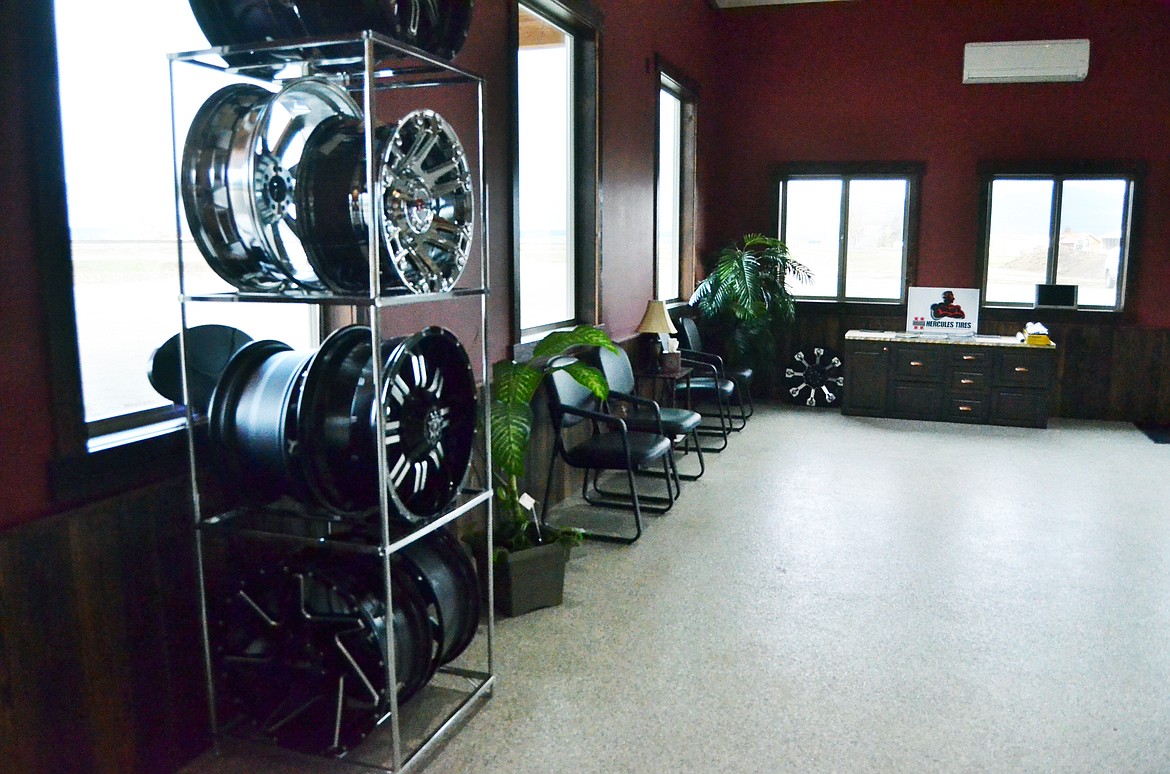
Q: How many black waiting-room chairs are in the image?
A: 4